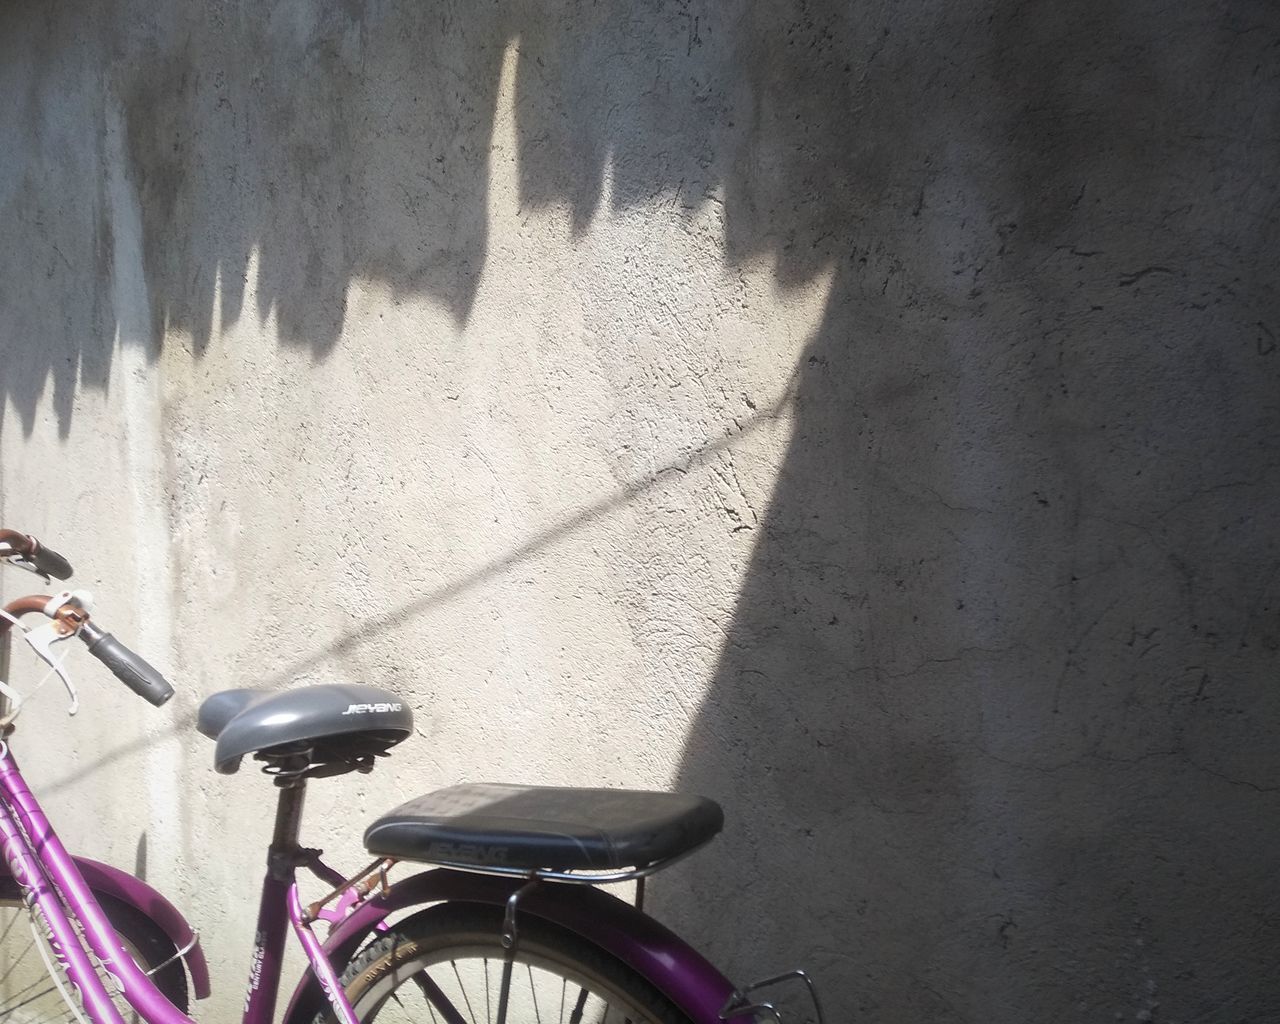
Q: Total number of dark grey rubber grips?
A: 2